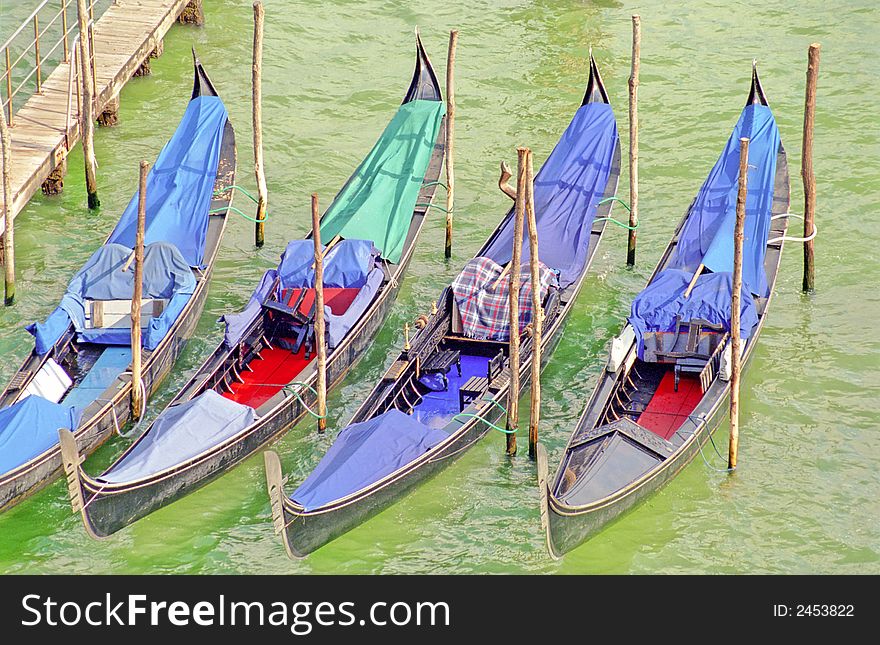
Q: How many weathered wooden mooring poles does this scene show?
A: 11